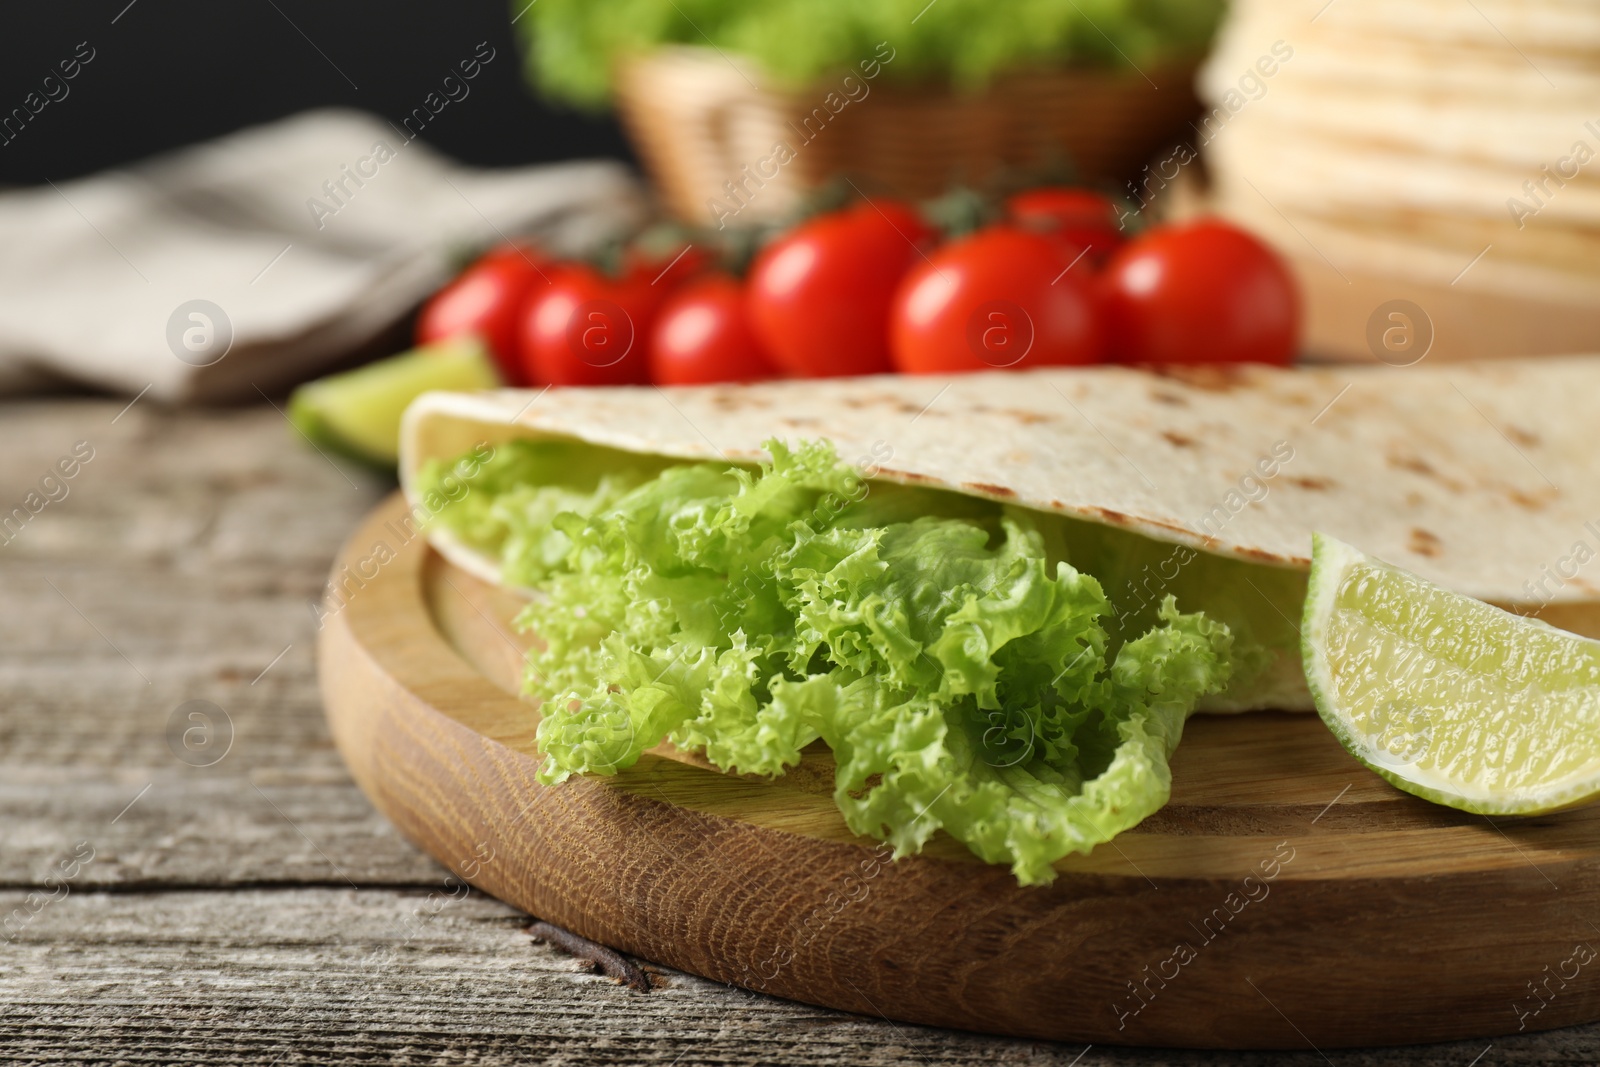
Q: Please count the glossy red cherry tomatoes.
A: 8